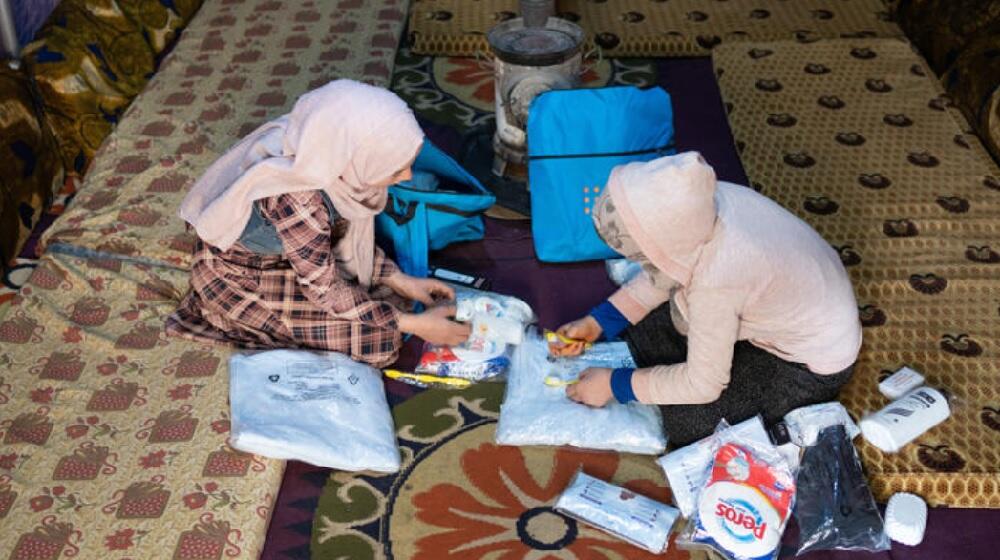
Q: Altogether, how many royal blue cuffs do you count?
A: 2